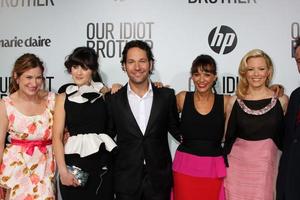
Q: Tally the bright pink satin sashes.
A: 1